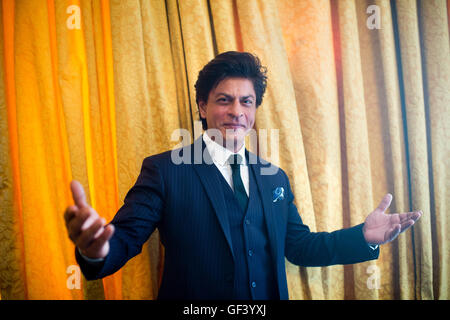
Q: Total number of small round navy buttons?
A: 3